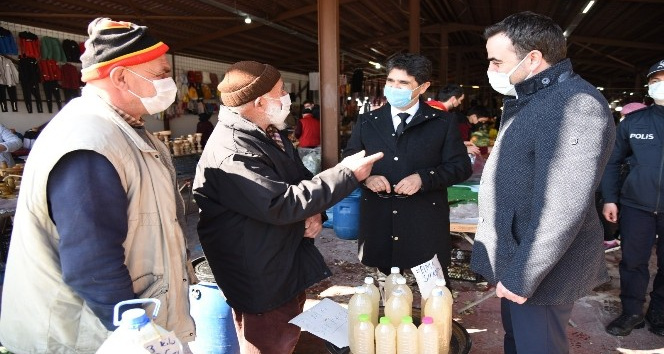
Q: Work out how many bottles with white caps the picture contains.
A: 7